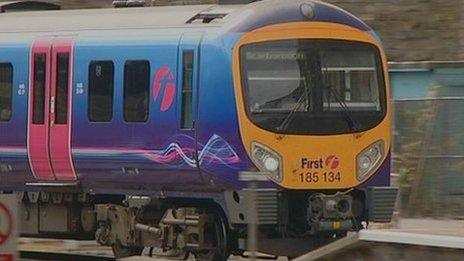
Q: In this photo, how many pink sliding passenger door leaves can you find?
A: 2